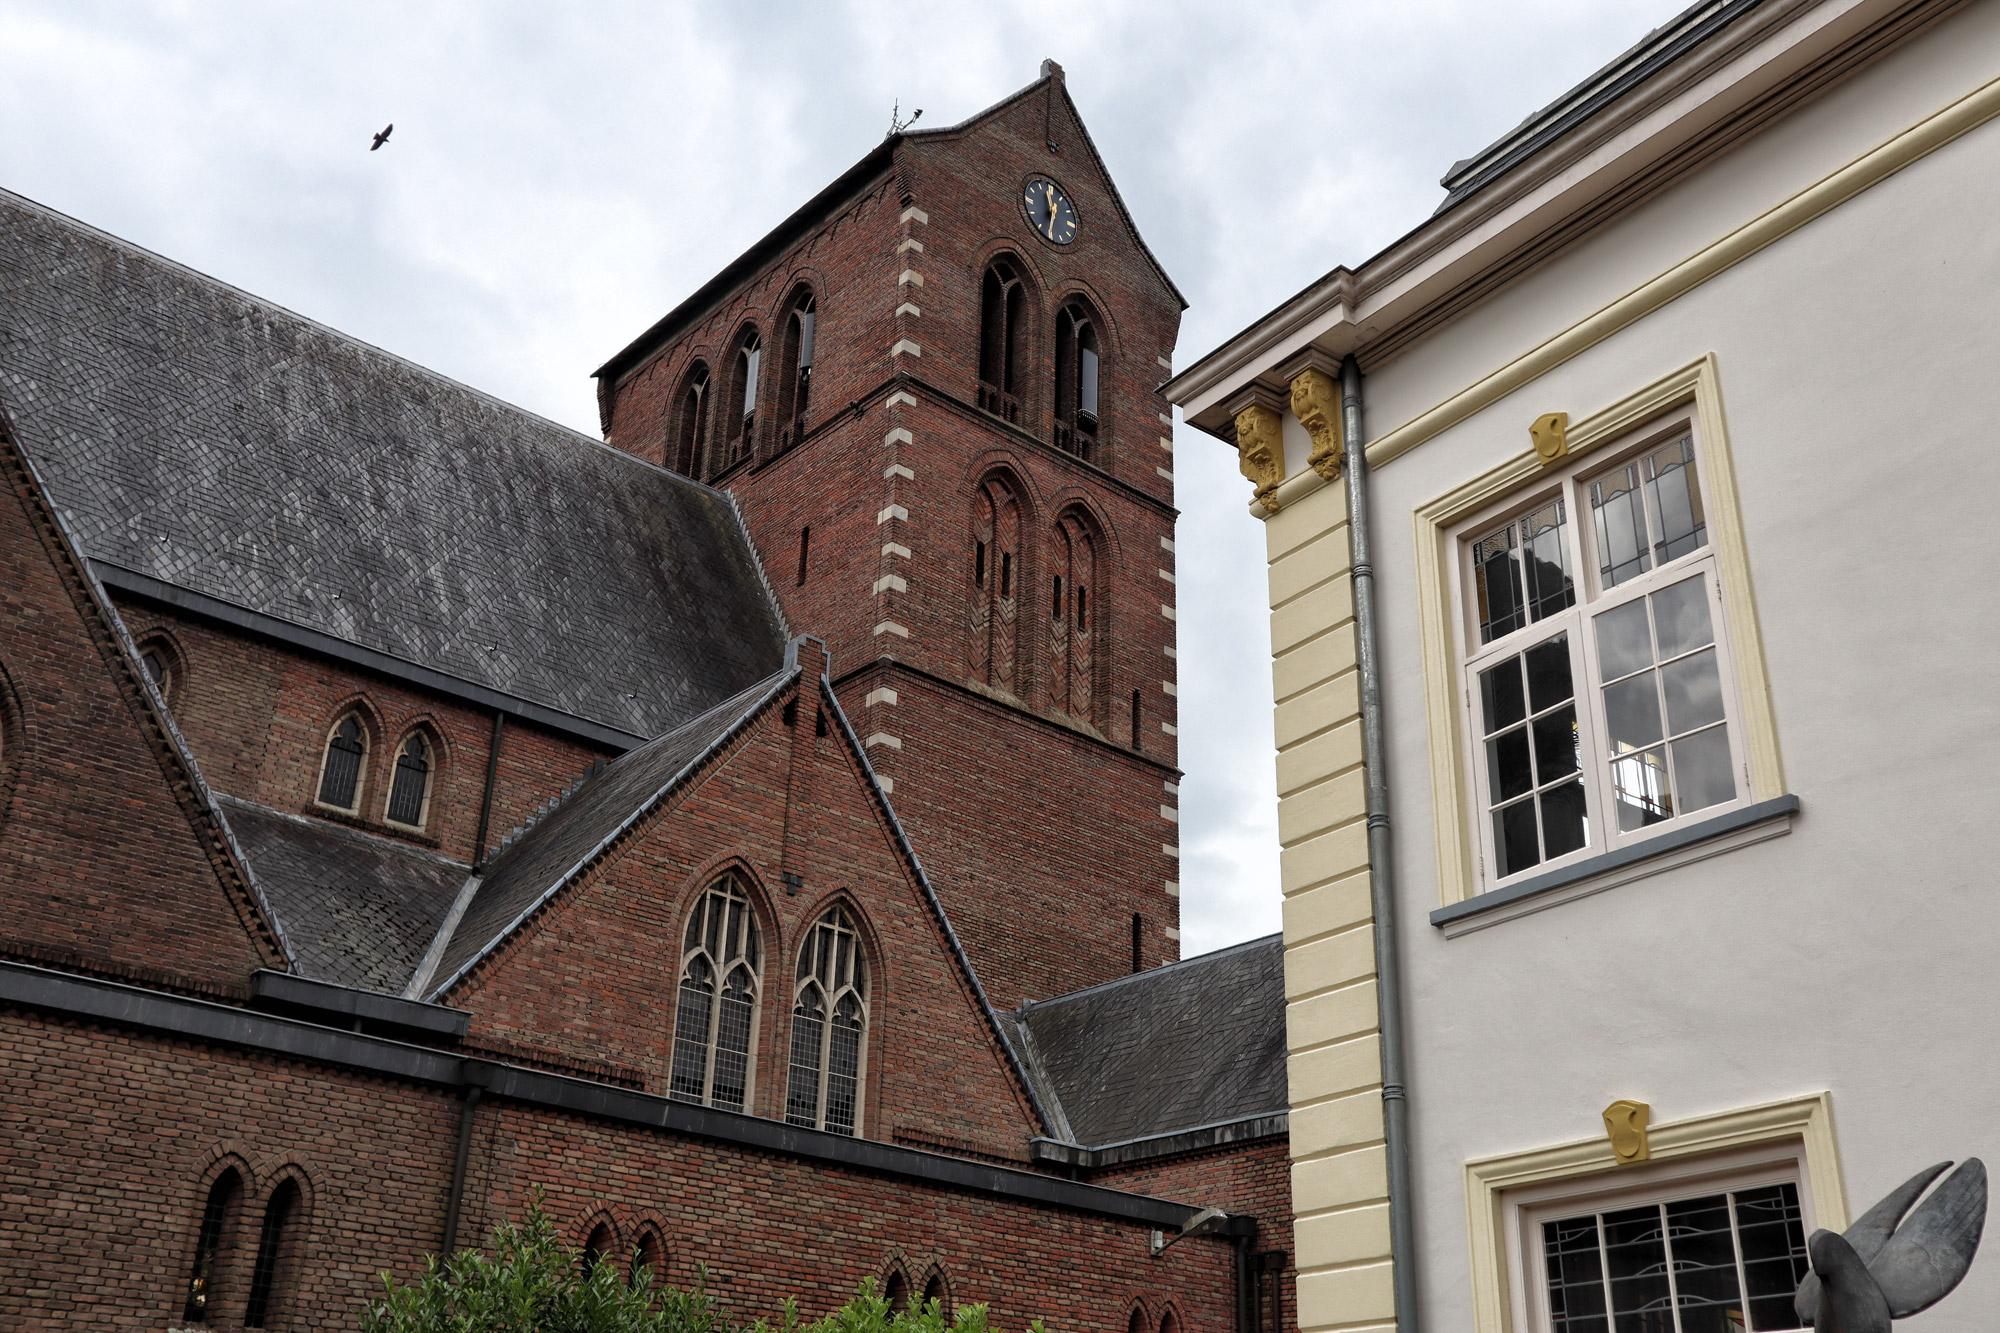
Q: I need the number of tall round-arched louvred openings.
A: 5